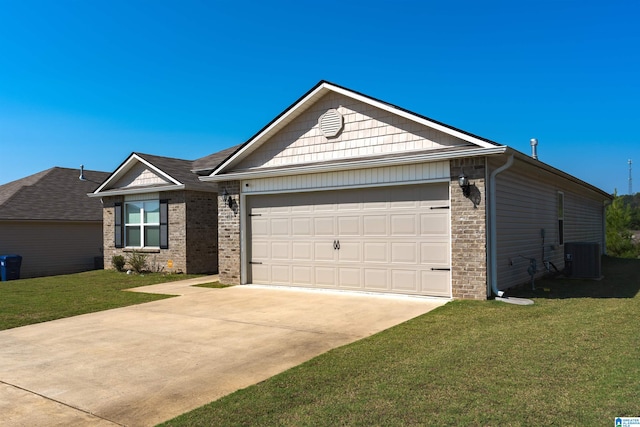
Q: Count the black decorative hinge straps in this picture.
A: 4